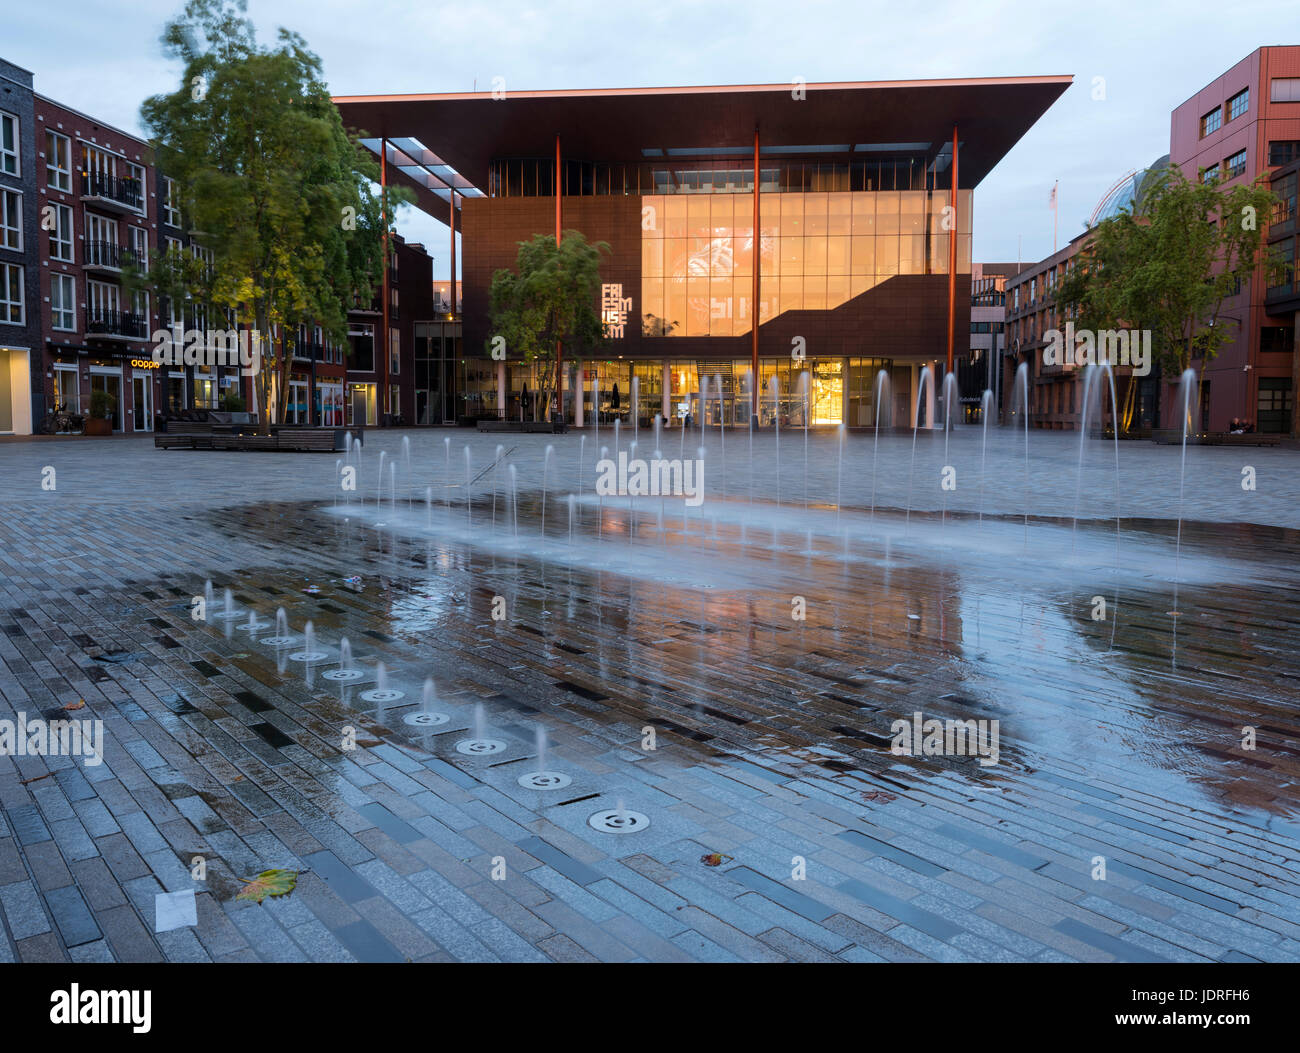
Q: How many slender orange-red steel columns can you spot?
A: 5